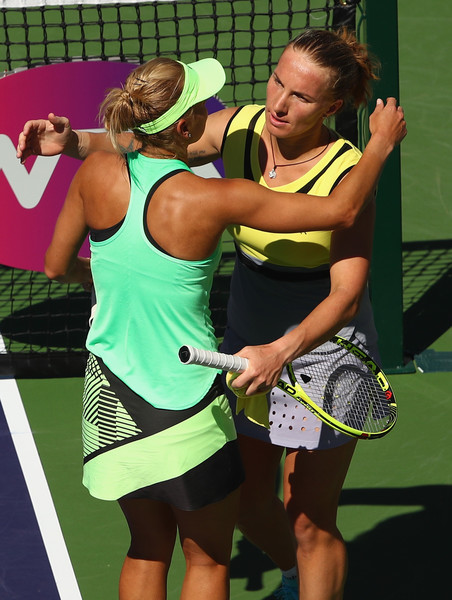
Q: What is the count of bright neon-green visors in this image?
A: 1